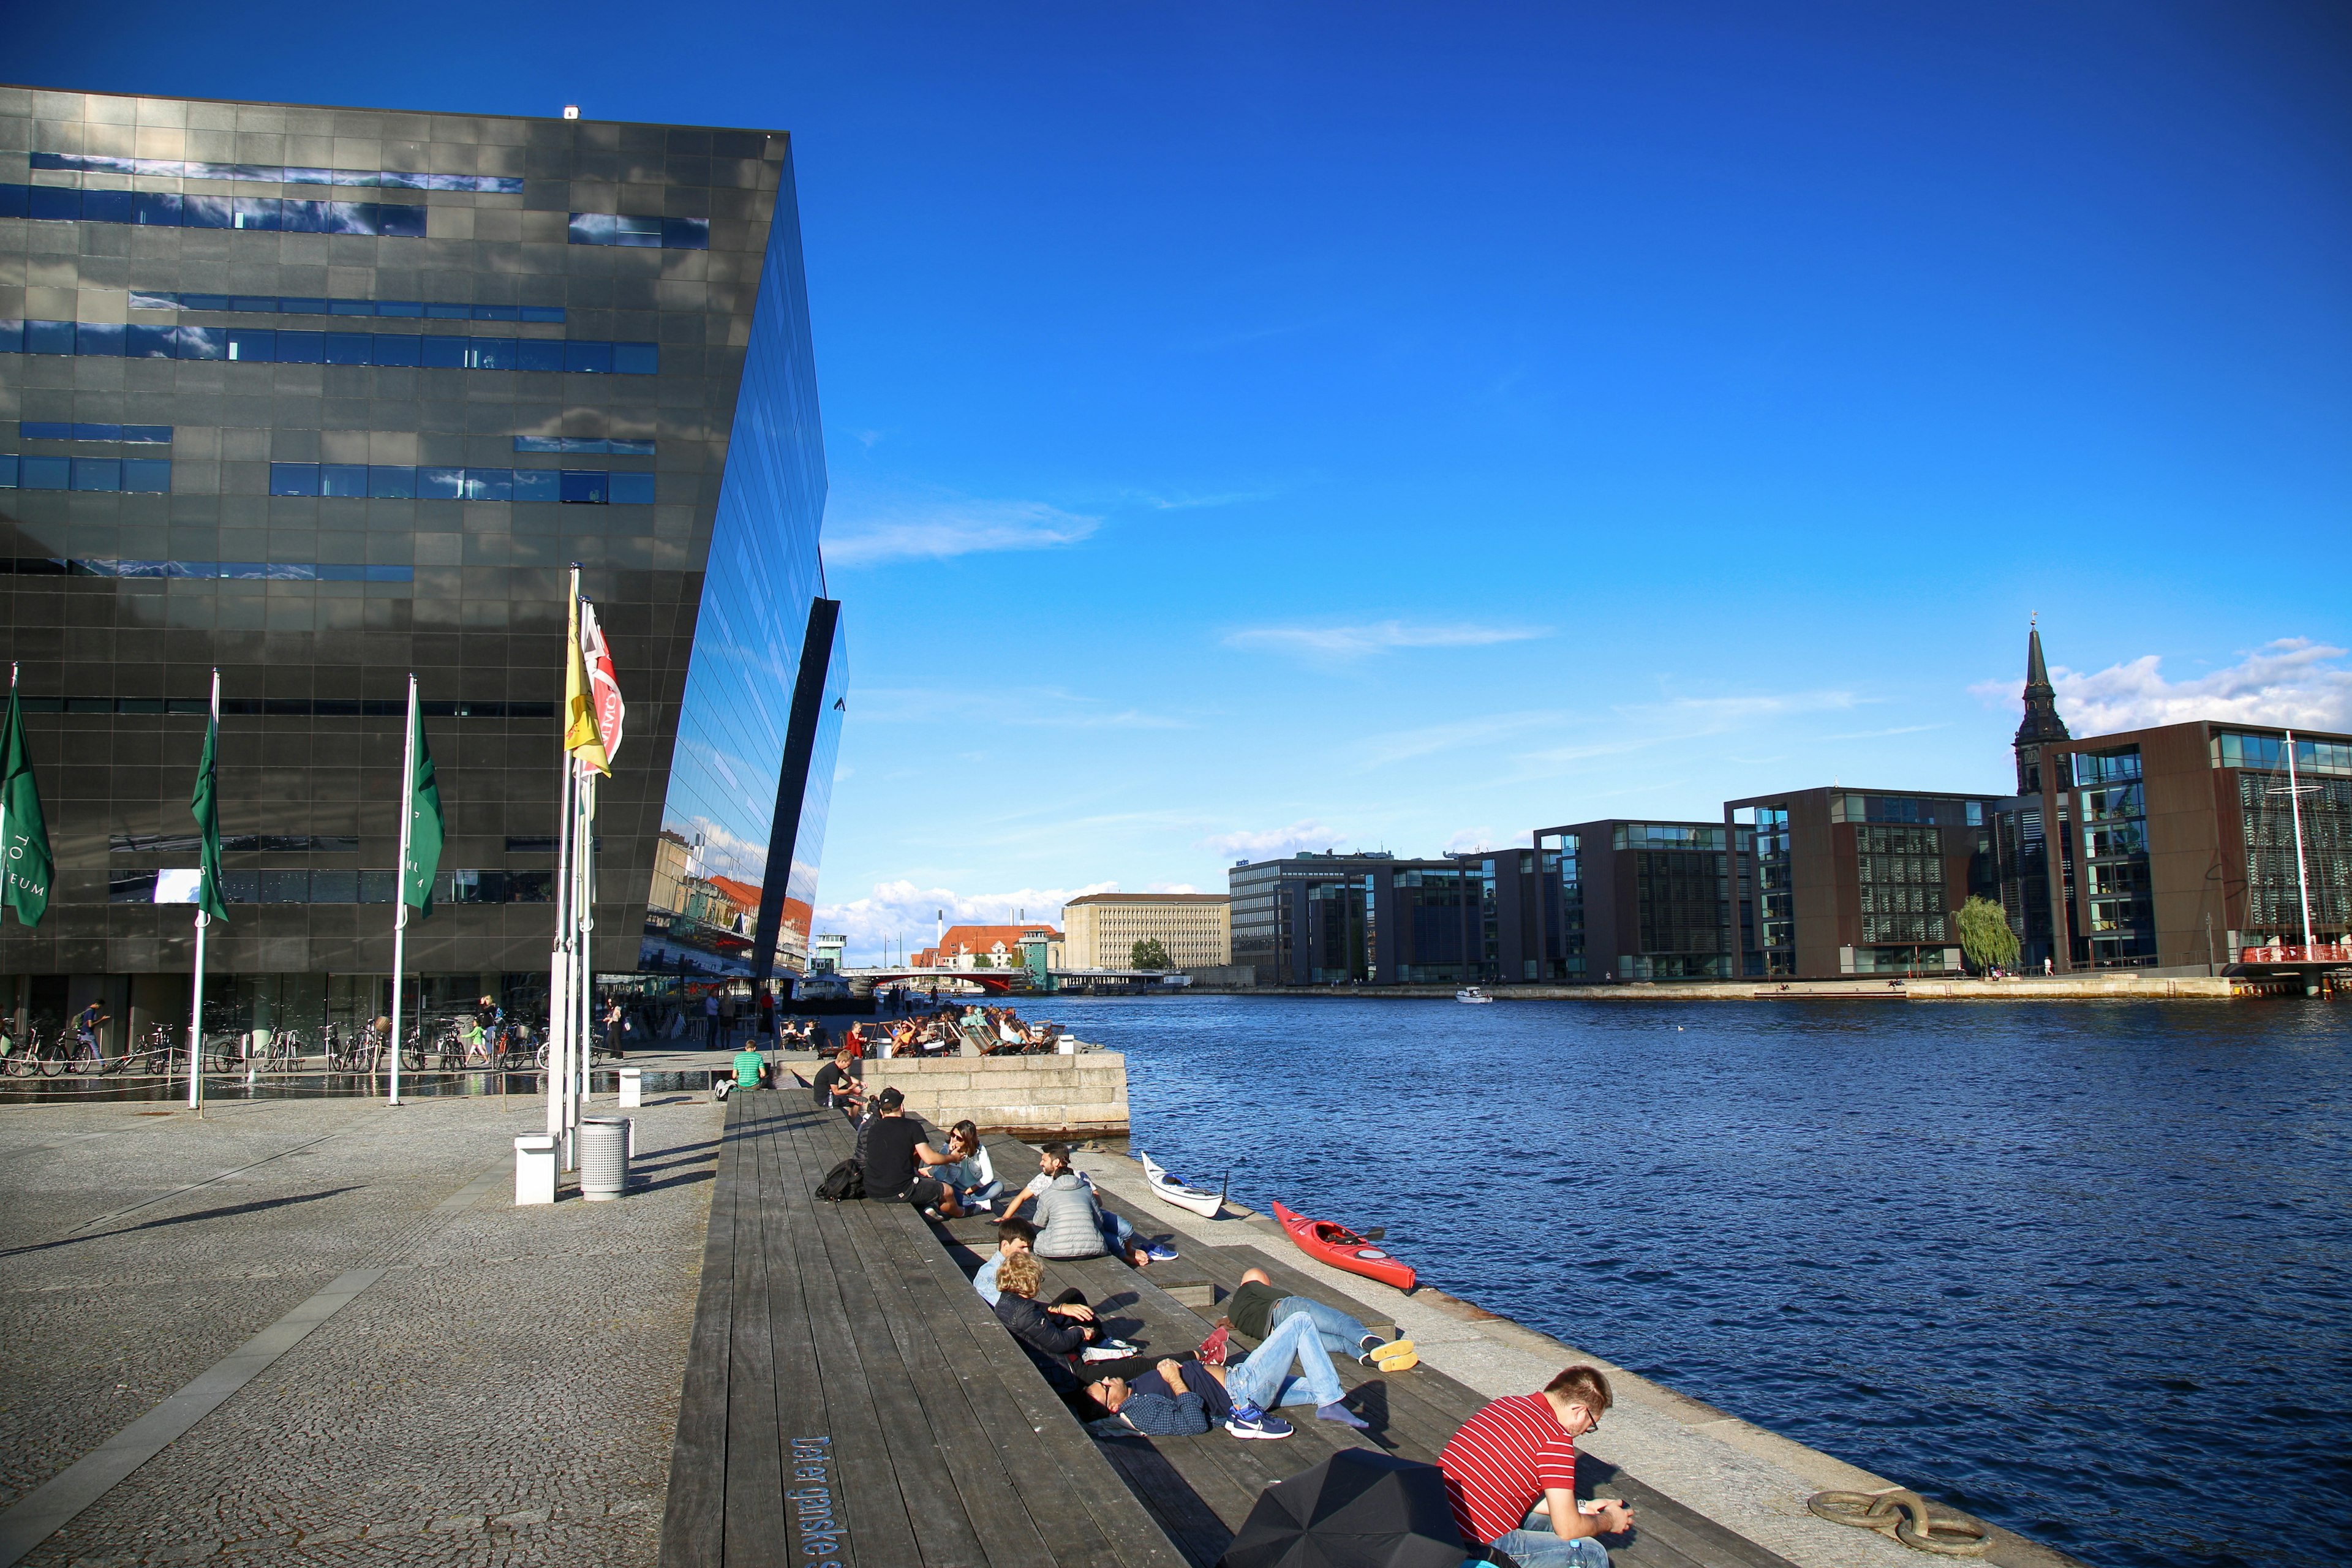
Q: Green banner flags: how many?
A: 3